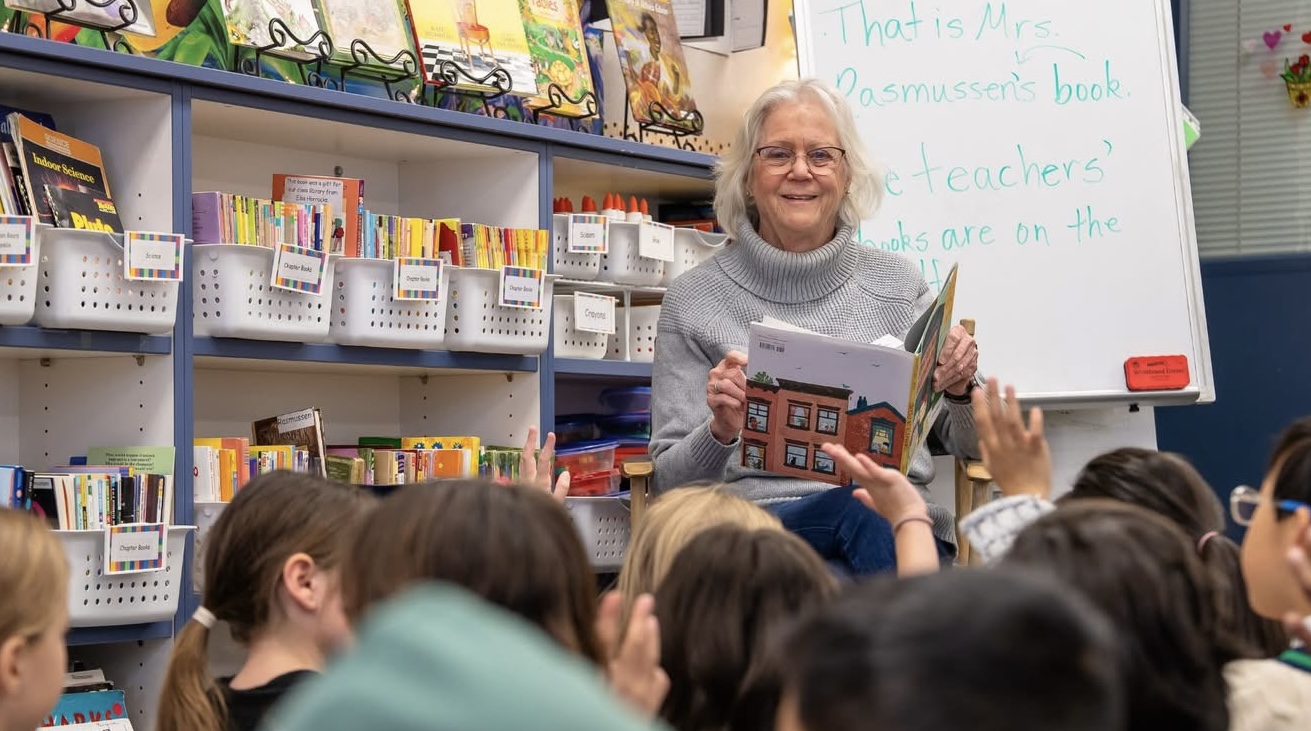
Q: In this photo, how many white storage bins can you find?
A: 13